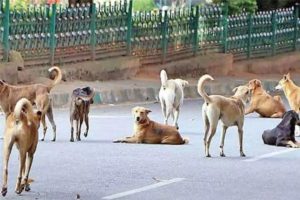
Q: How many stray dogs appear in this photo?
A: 9